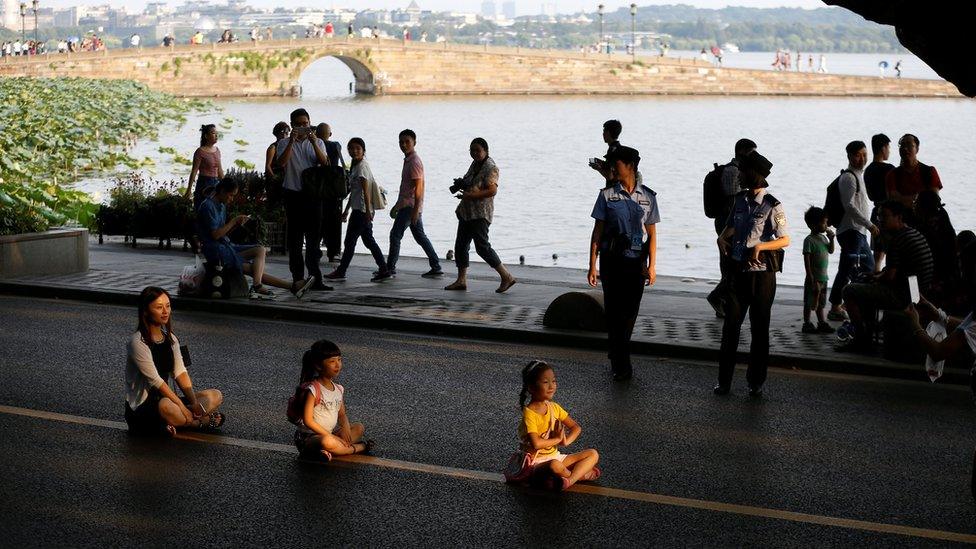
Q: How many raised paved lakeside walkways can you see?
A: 1